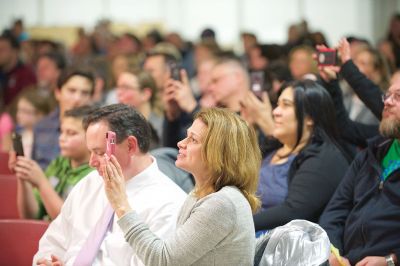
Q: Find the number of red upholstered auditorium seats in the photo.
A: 3